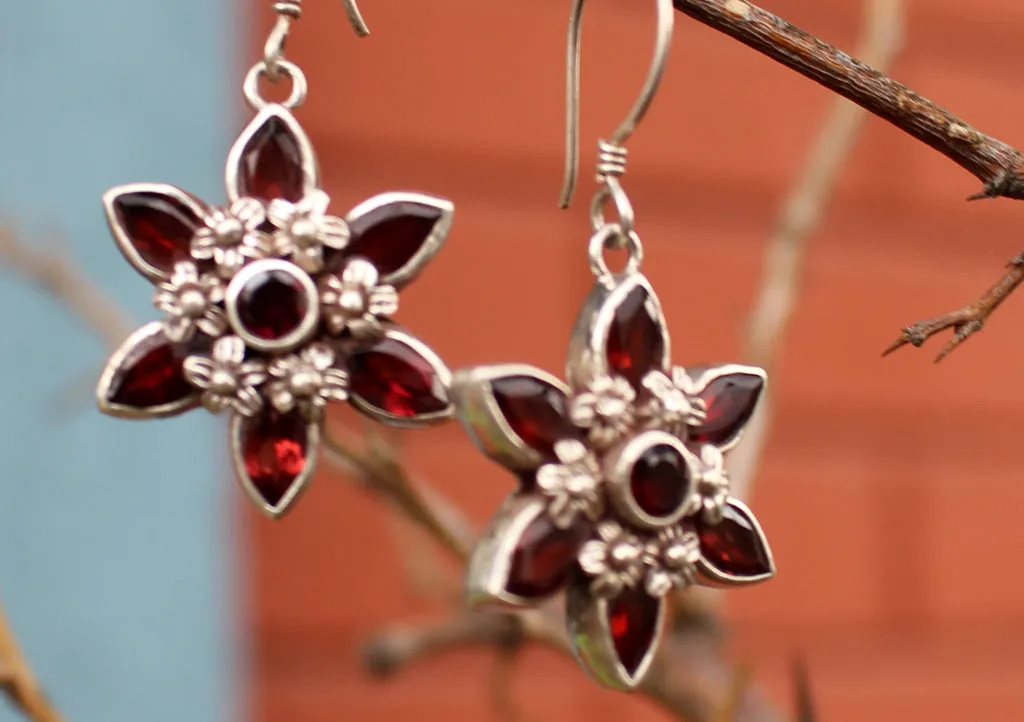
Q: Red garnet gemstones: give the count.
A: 14